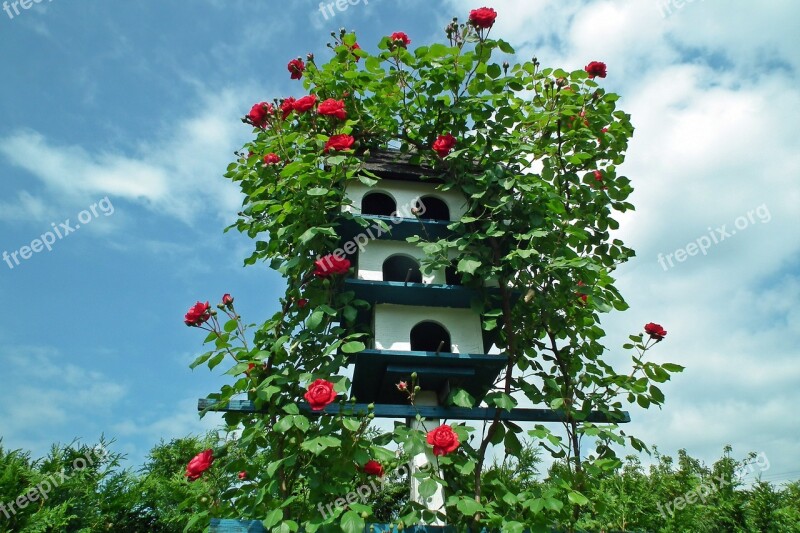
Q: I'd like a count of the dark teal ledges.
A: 3